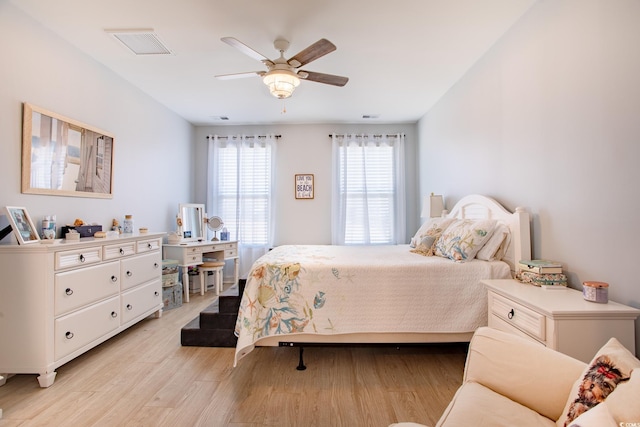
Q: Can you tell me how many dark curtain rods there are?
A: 2